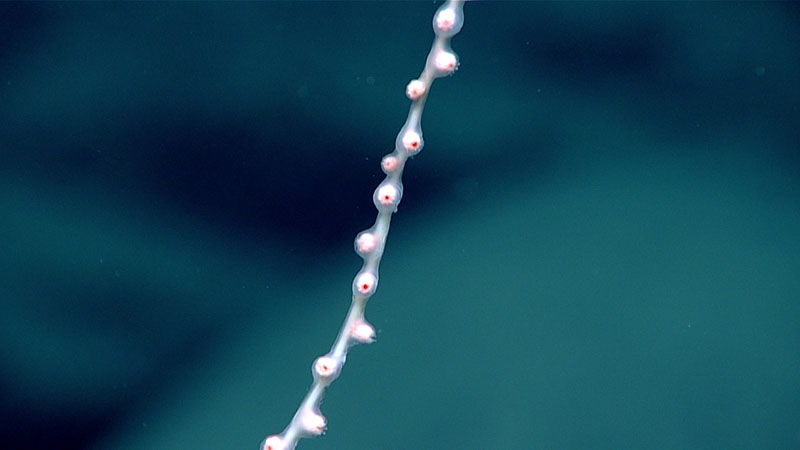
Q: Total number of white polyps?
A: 12